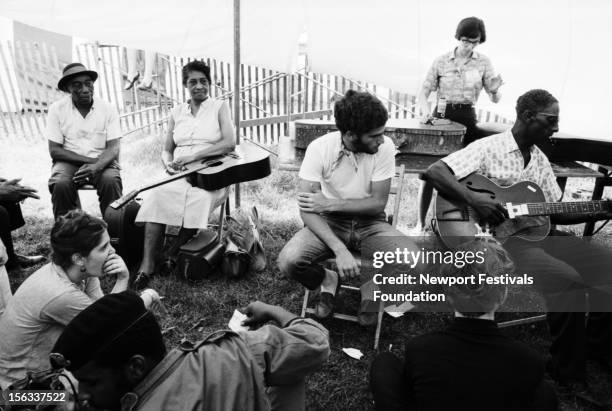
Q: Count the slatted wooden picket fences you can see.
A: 1